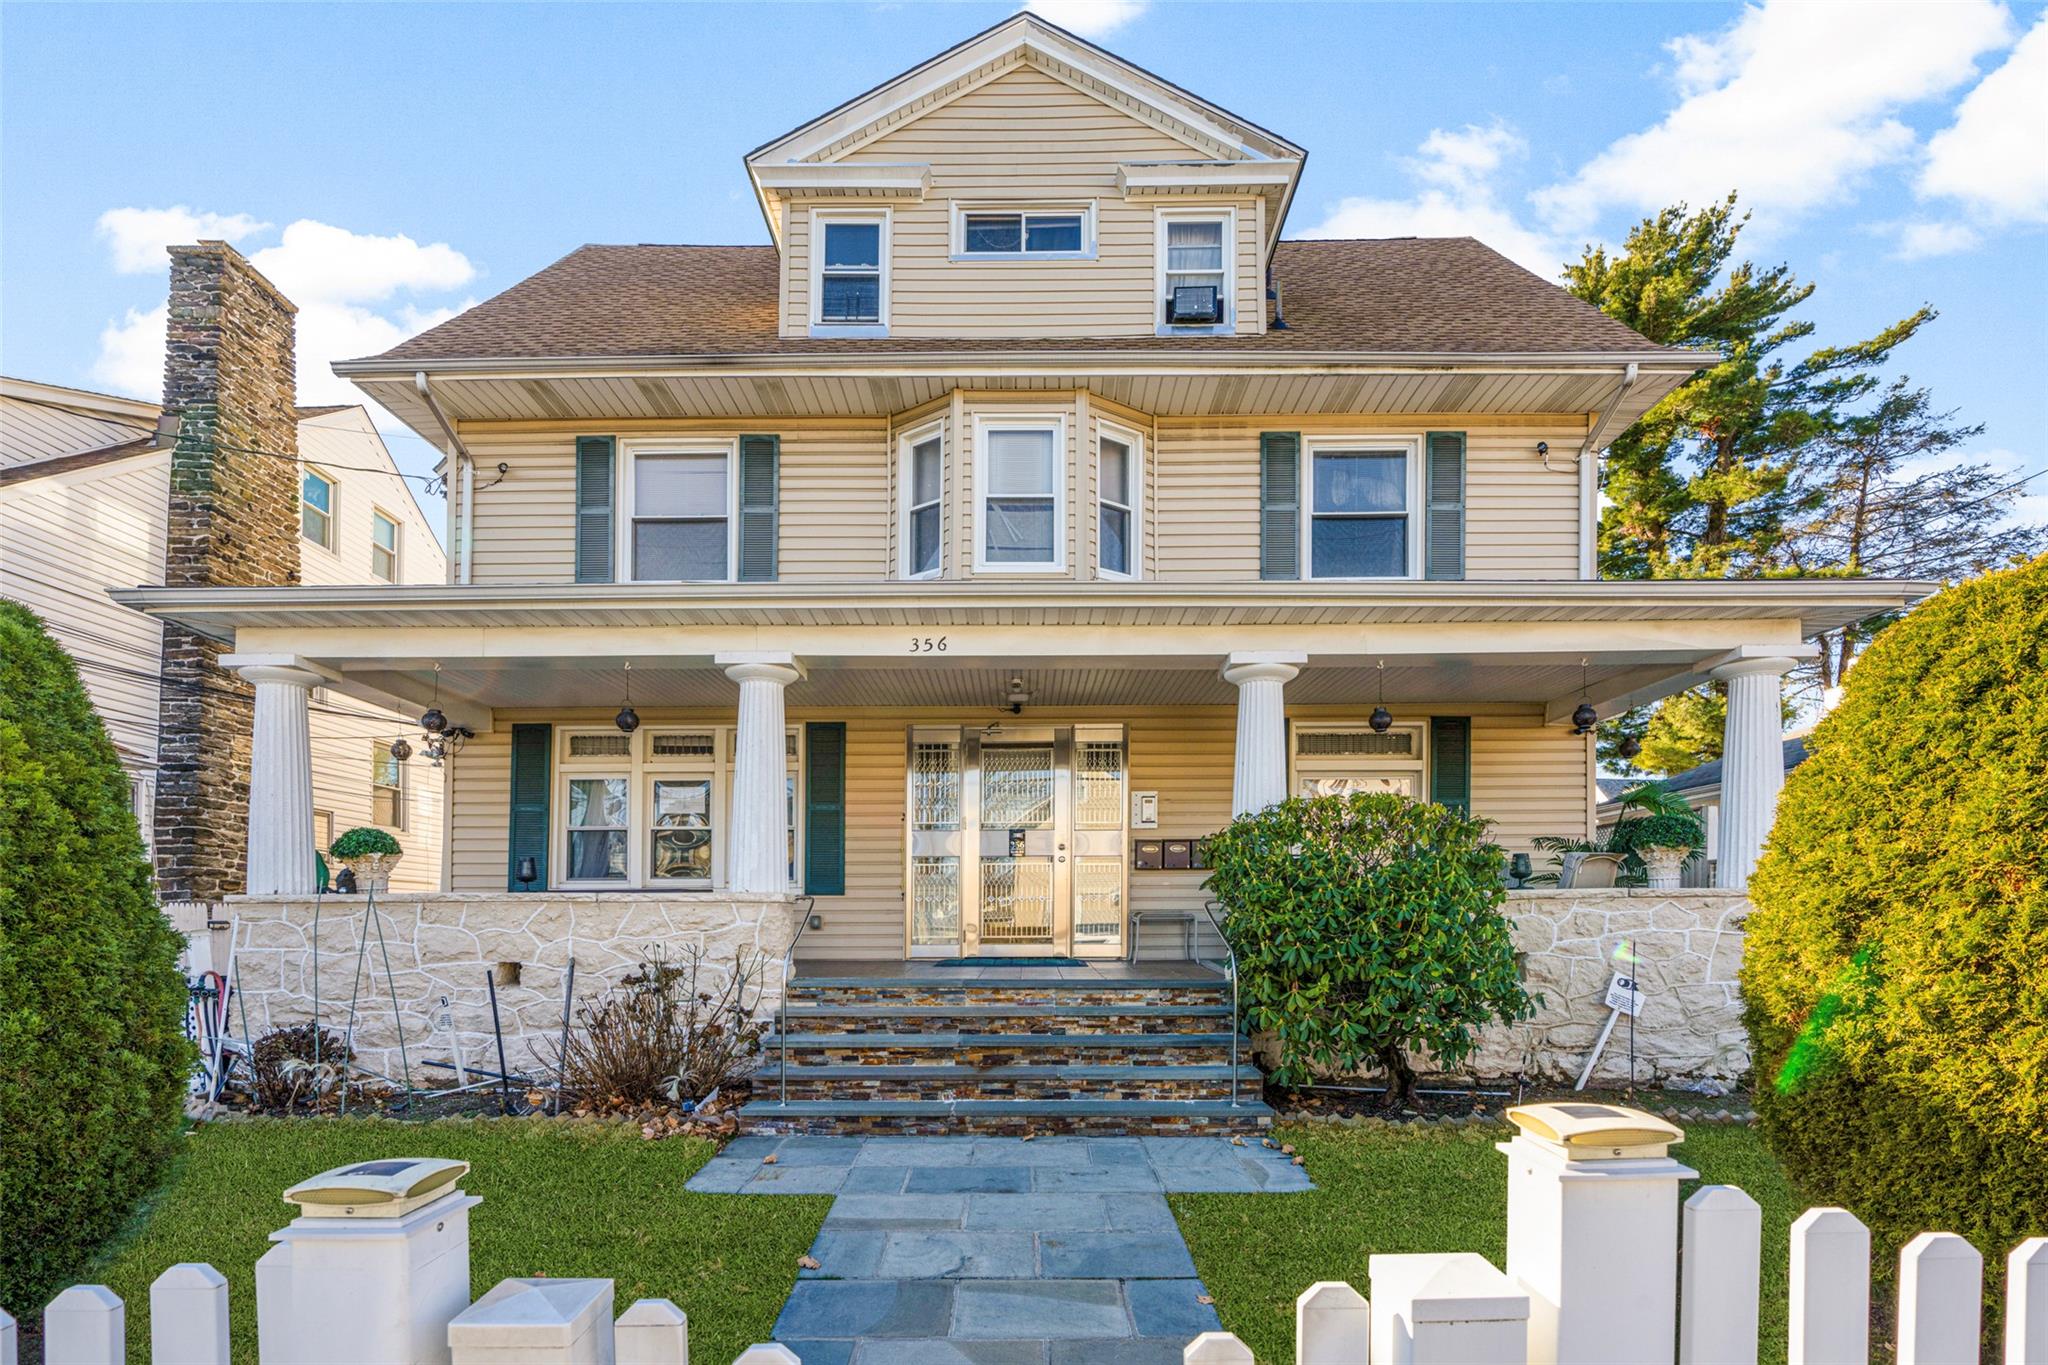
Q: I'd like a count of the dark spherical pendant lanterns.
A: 6